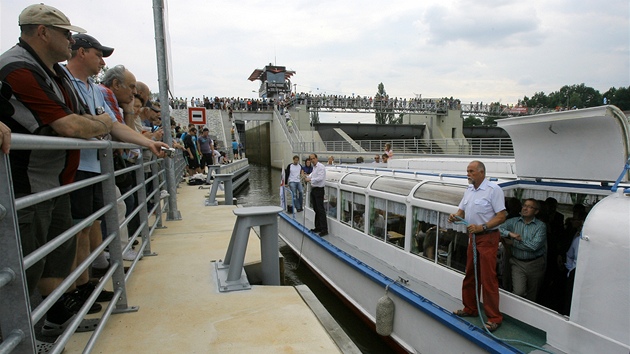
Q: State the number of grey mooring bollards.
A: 3